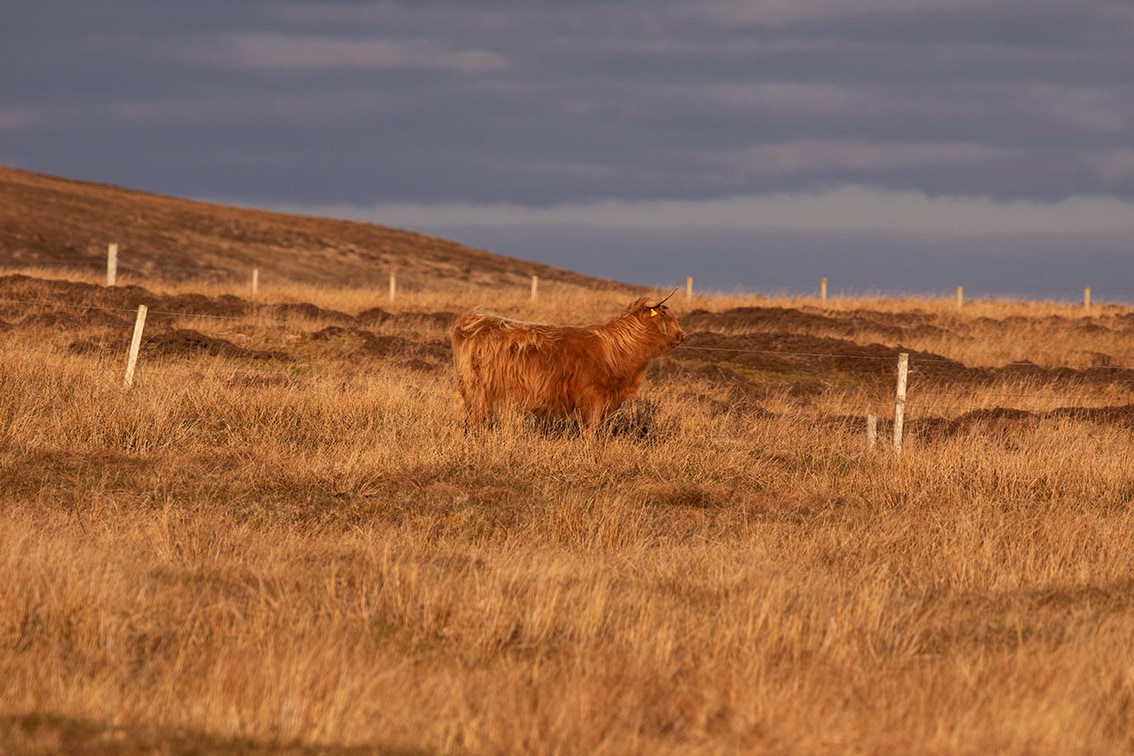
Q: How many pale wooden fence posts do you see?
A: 11